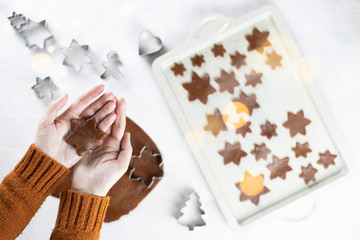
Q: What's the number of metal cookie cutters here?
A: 8